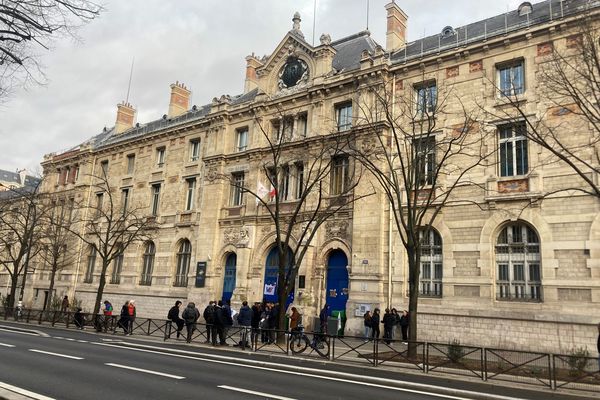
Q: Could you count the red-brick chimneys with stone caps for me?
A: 4